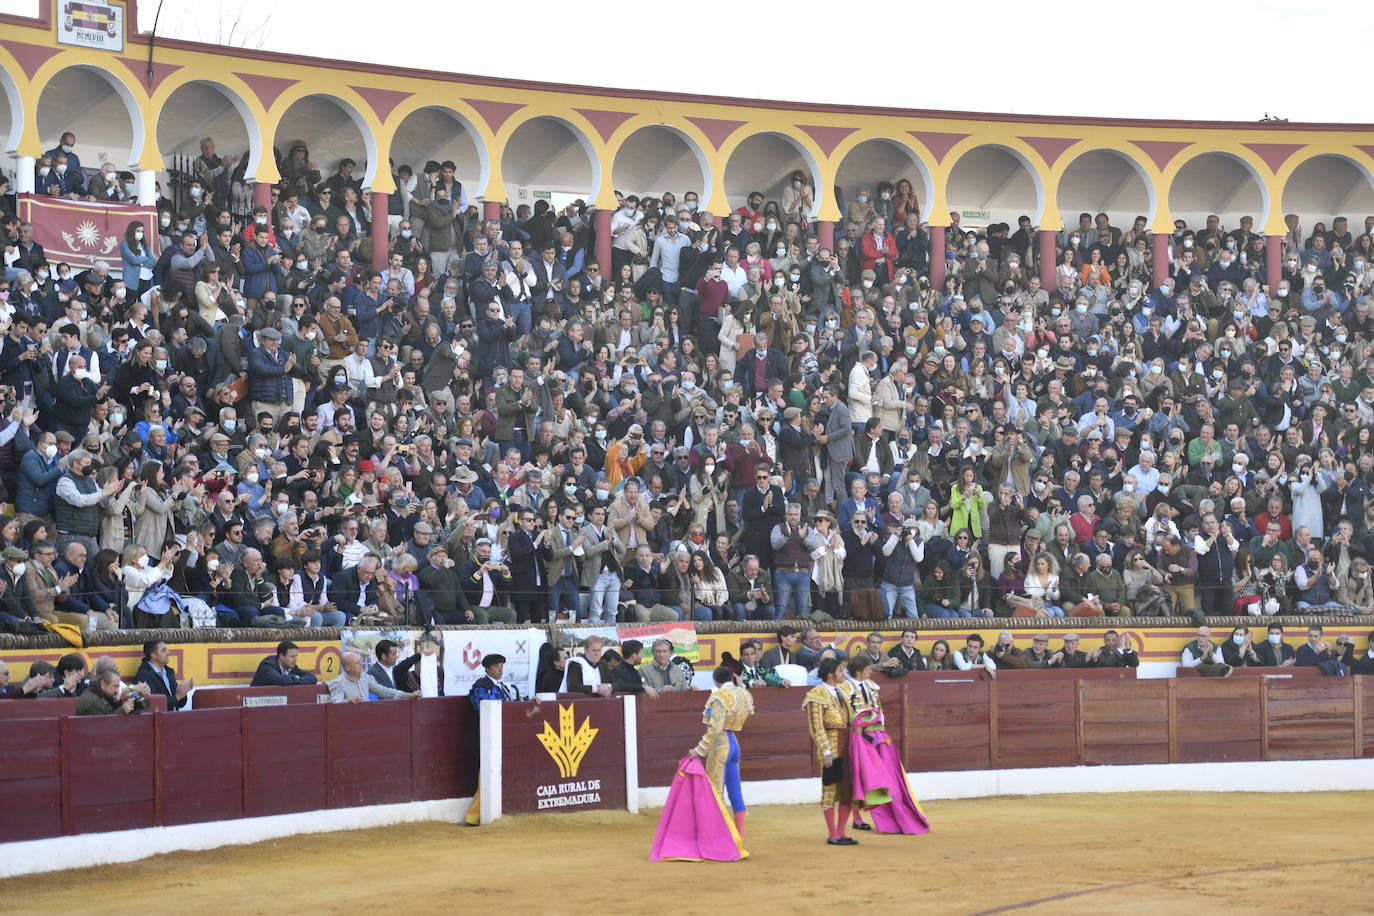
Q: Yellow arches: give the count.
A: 13